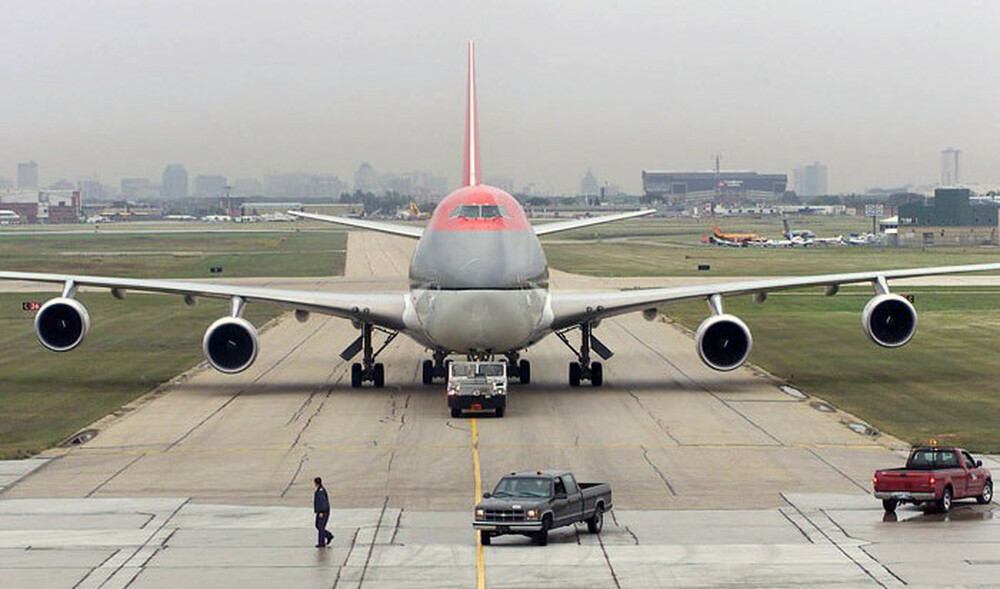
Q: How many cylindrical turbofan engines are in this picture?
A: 4